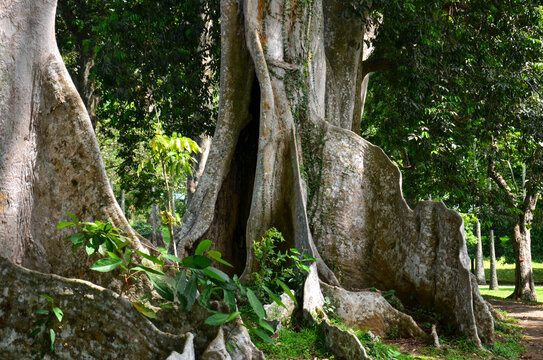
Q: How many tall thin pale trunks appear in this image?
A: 2